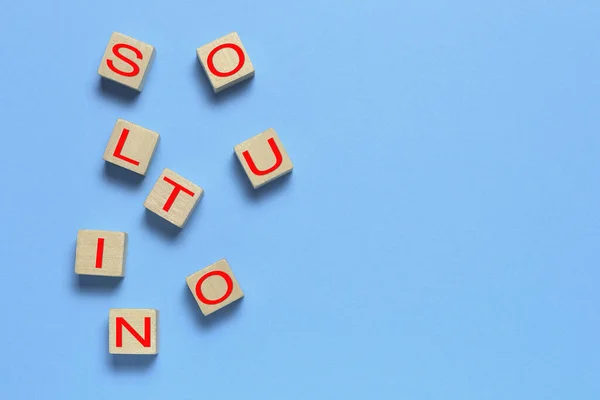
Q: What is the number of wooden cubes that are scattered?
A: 8